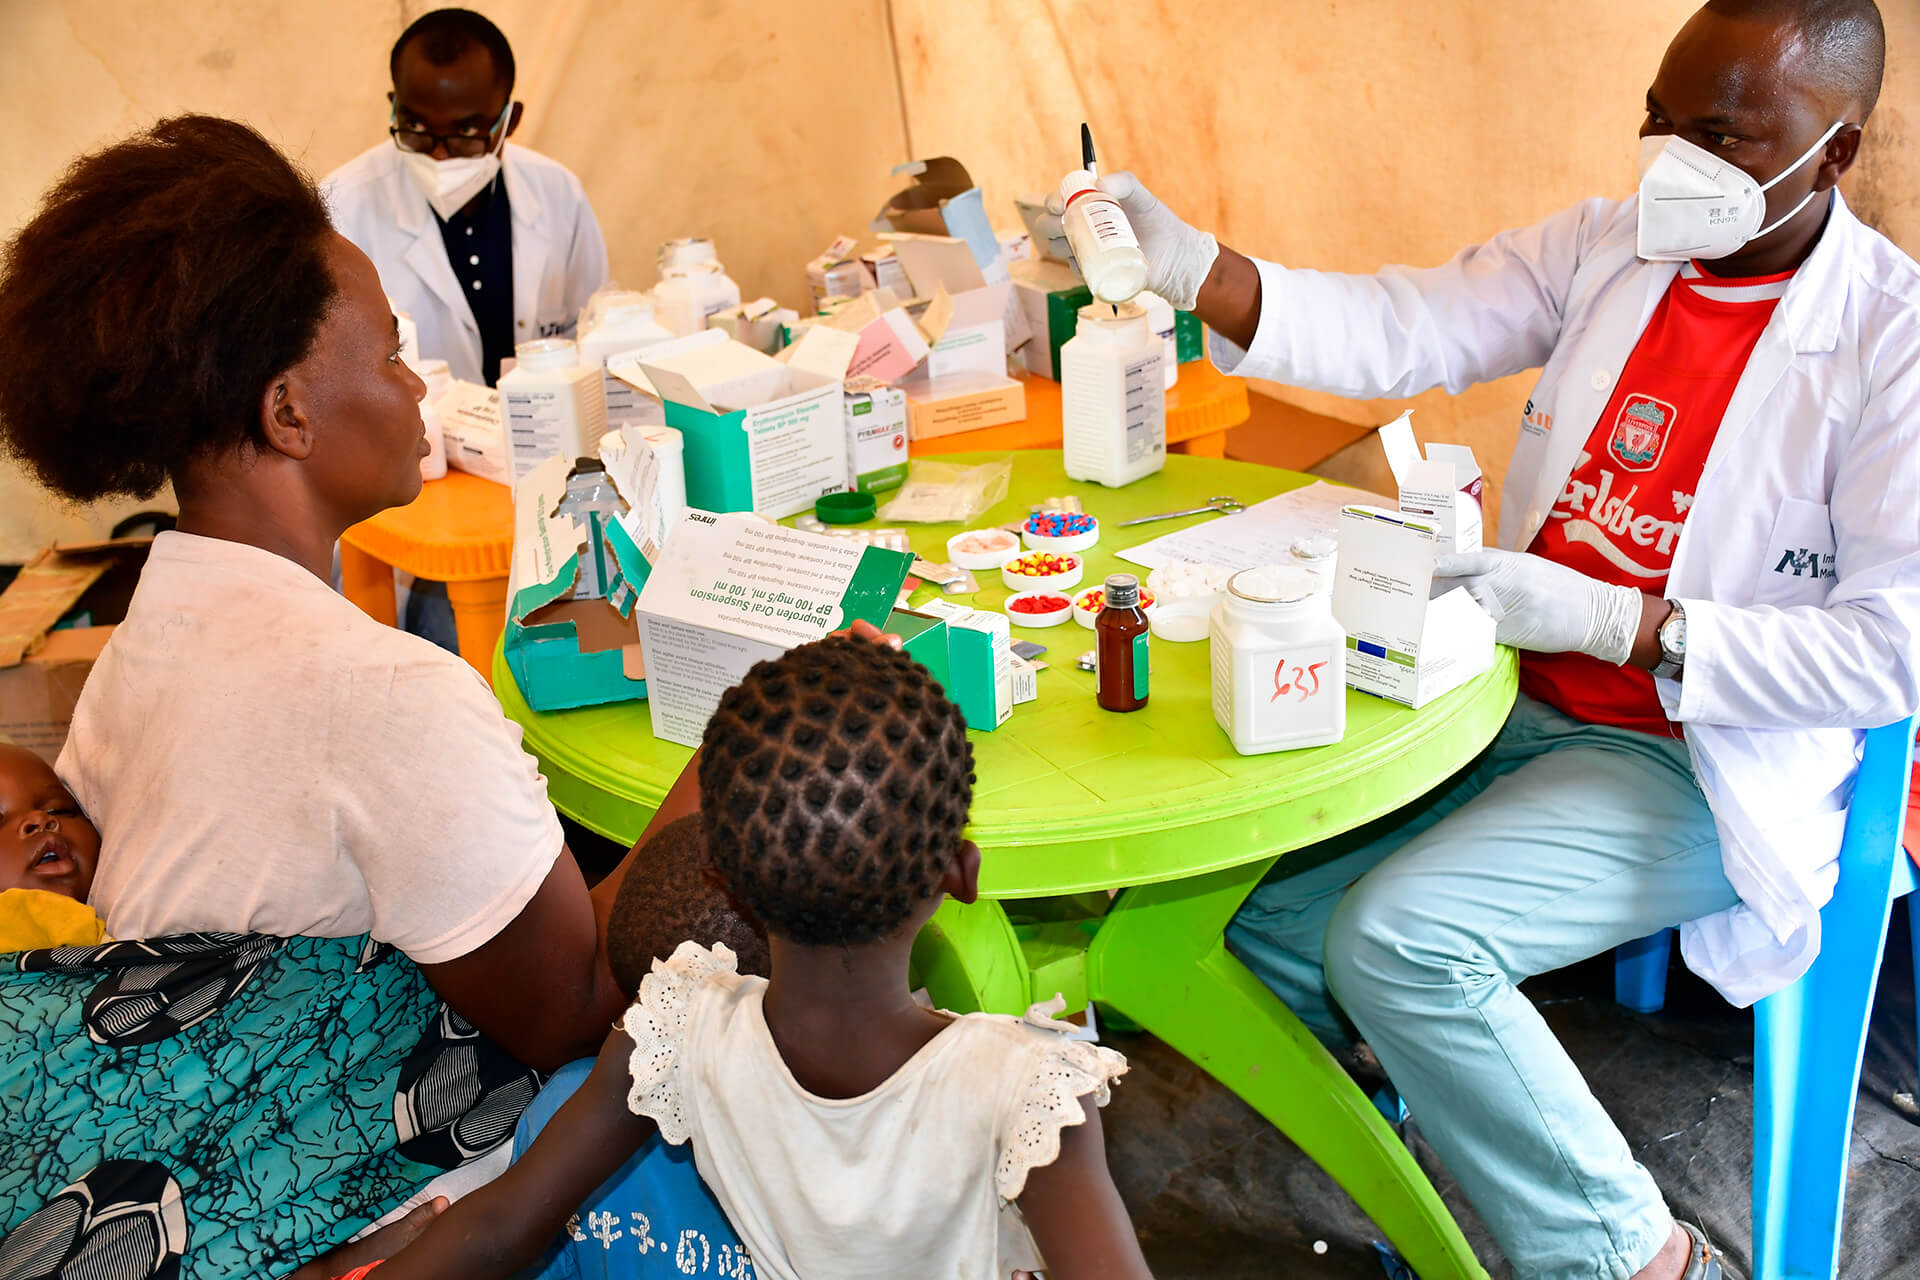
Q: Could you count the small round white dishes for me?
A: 7